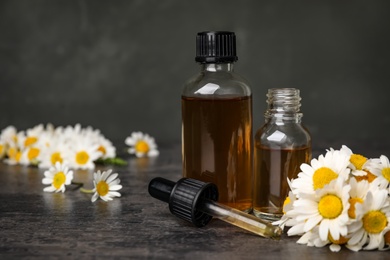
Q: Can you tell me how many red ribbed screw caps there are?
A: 0